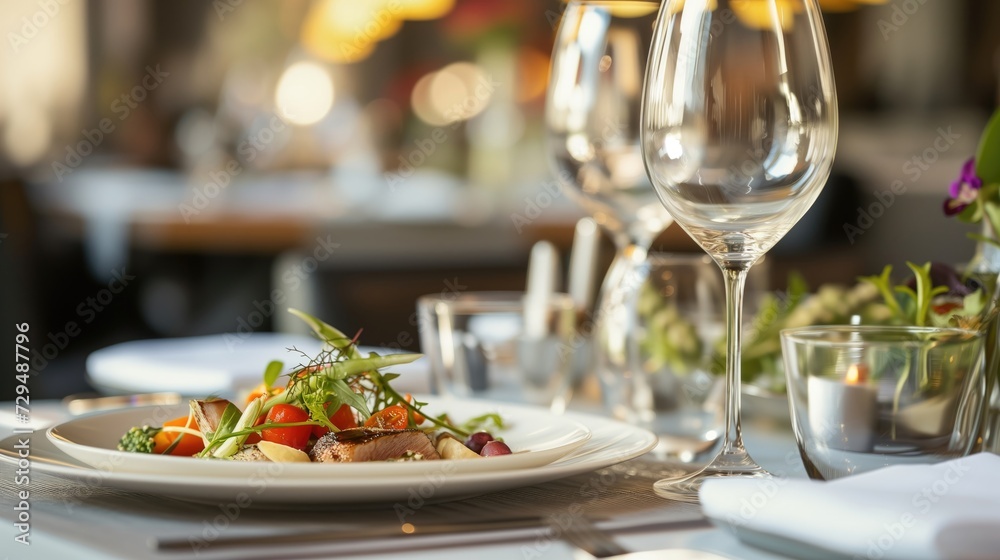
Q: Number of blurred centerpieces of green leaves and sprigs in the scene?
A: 1